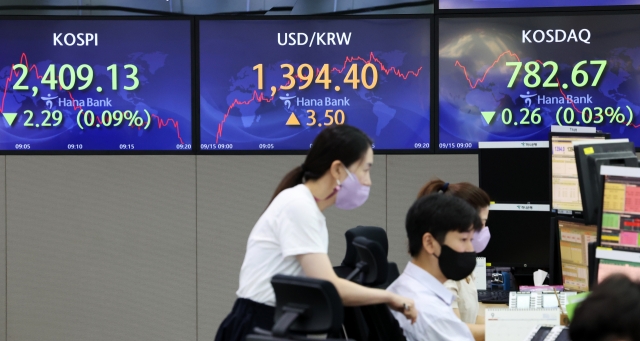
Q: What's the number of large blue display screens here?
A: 3